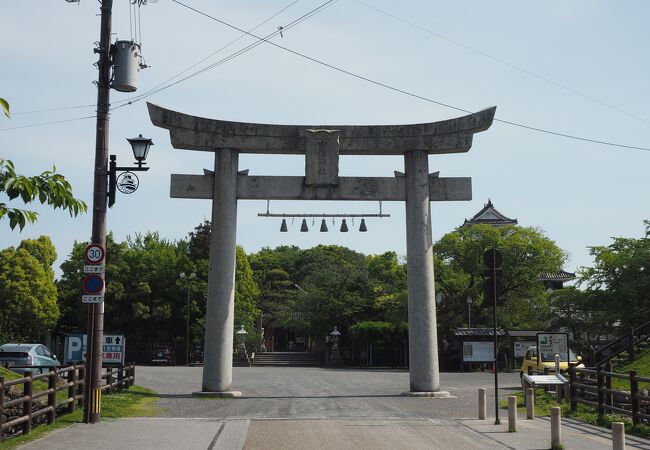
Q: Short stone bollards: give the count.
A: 5